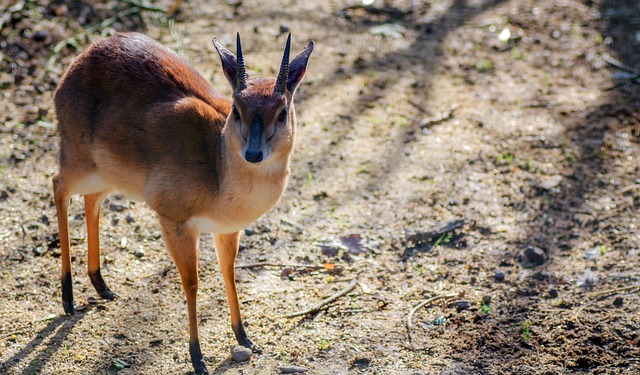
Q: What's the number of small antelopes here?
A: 1